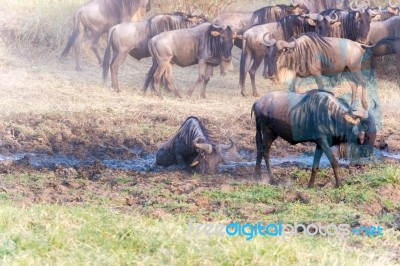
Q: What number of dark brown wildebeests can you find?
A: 2